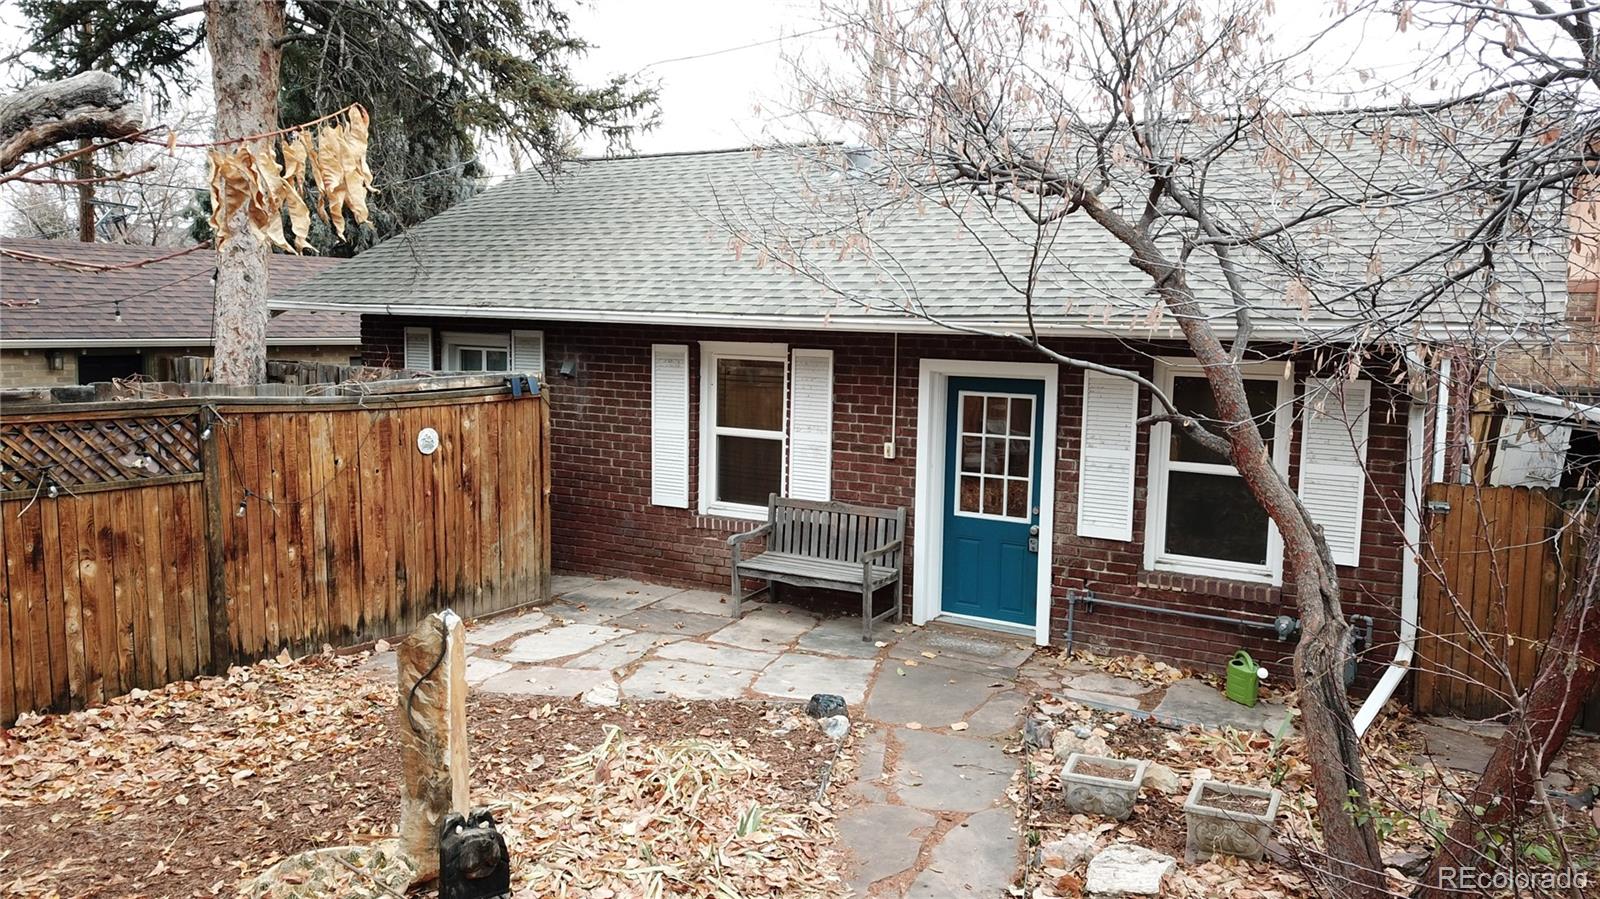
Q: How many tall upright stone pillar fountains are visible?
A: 1